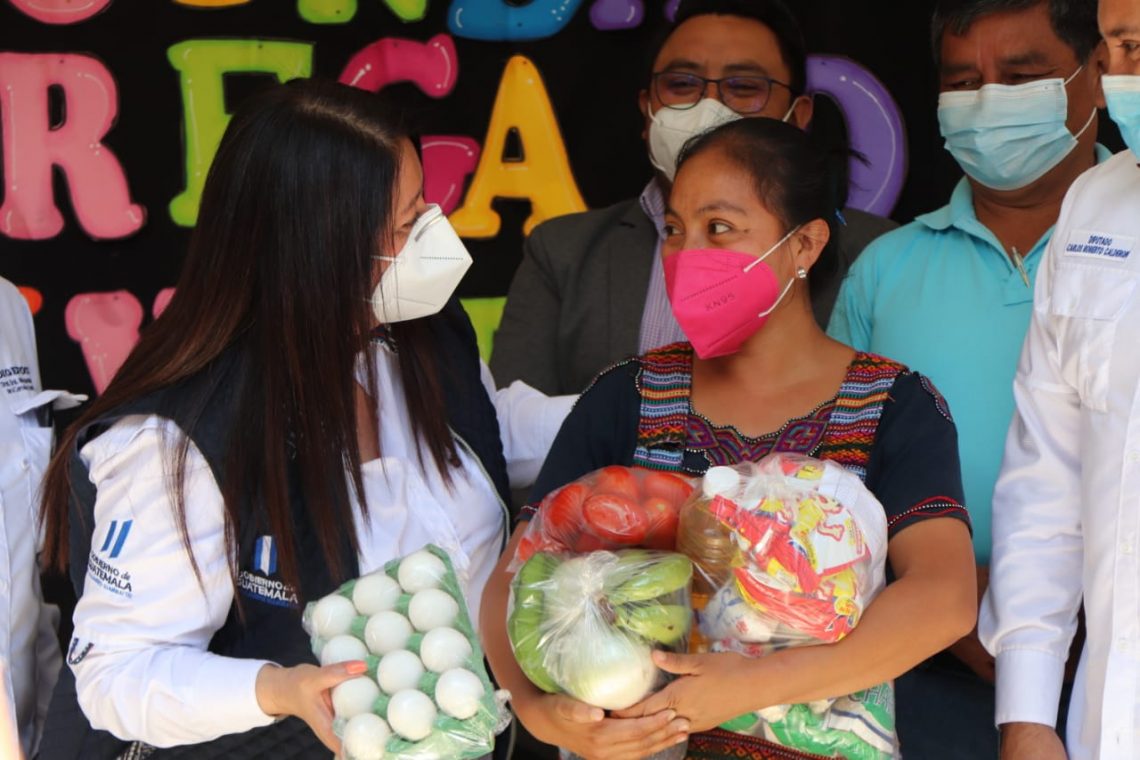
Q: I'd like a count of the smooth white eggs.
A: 12